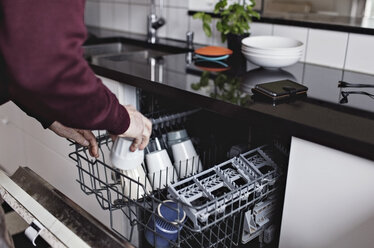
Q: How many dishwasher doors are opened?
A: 1